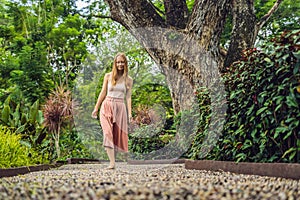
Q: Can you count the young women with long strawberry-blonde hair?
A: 1